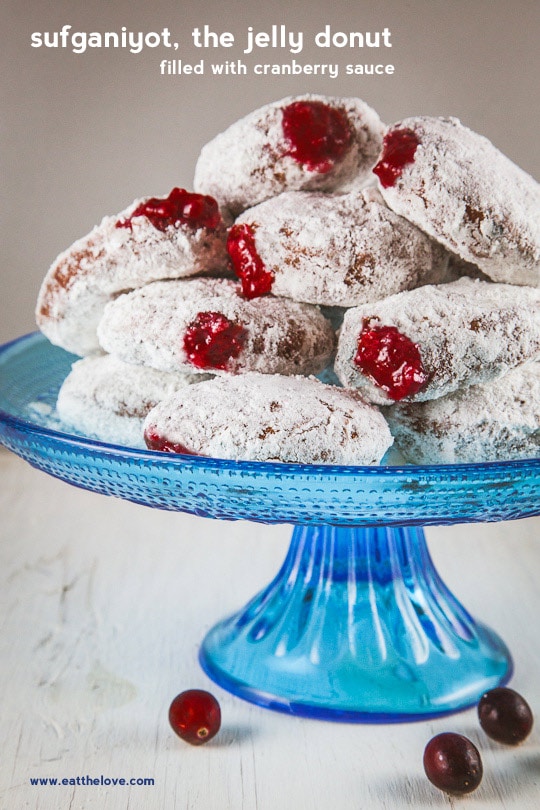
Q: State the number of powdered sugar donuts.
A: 9